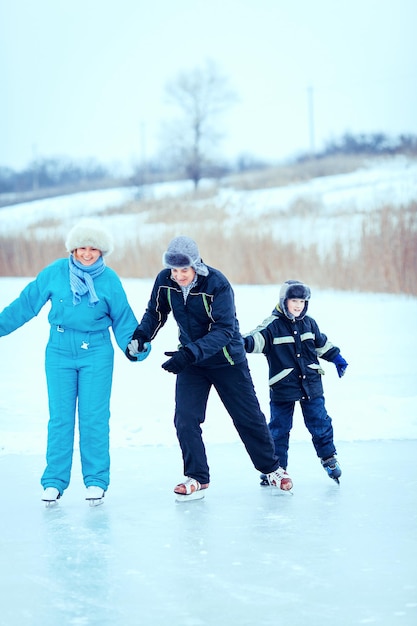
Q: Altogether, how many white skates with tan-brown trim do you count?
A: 2